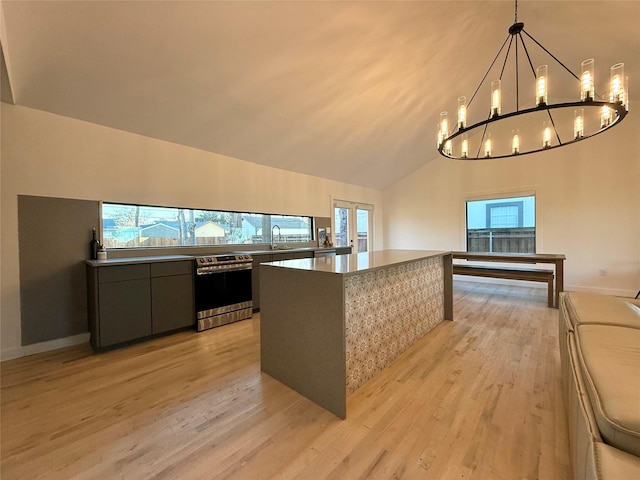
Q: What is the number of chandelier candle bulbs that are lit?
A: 15